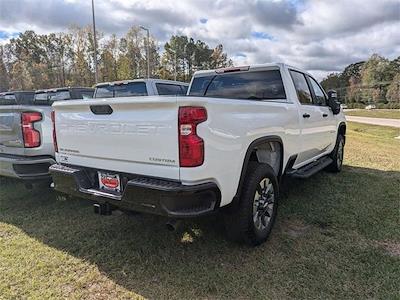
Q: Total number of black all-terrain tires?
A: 2